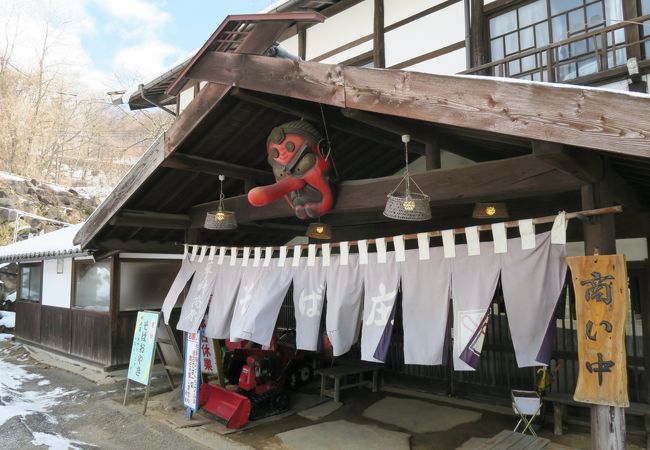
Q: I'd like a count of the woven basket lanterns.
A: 4